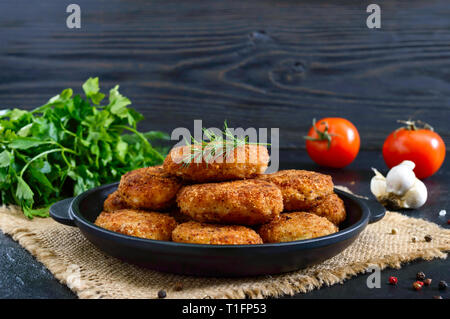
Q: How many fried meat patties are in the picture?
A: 9